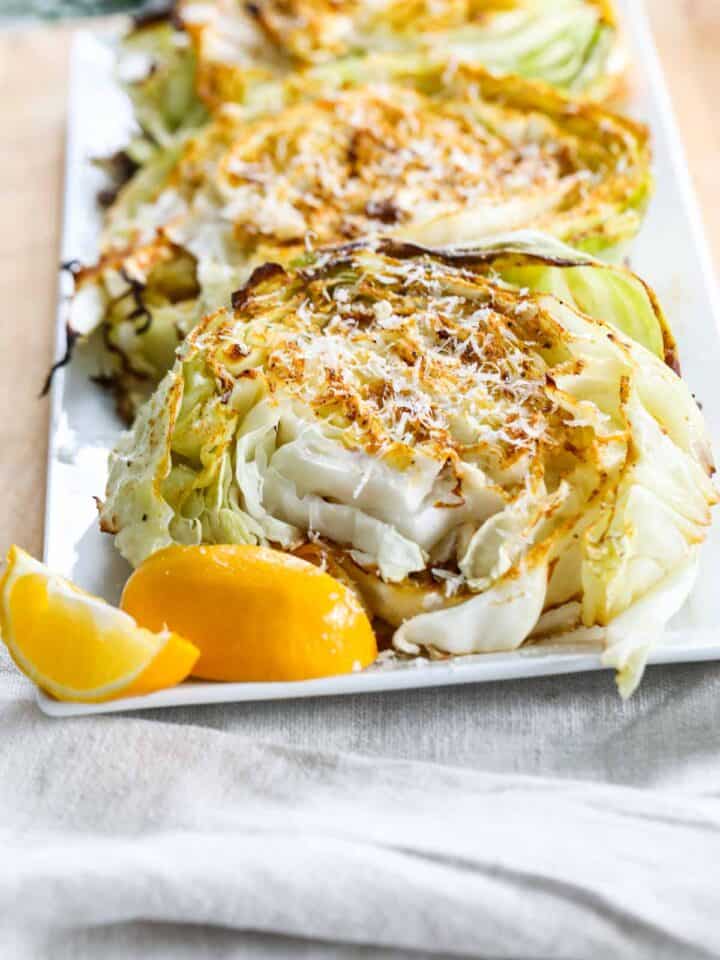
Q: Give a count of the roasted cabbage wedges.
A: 3